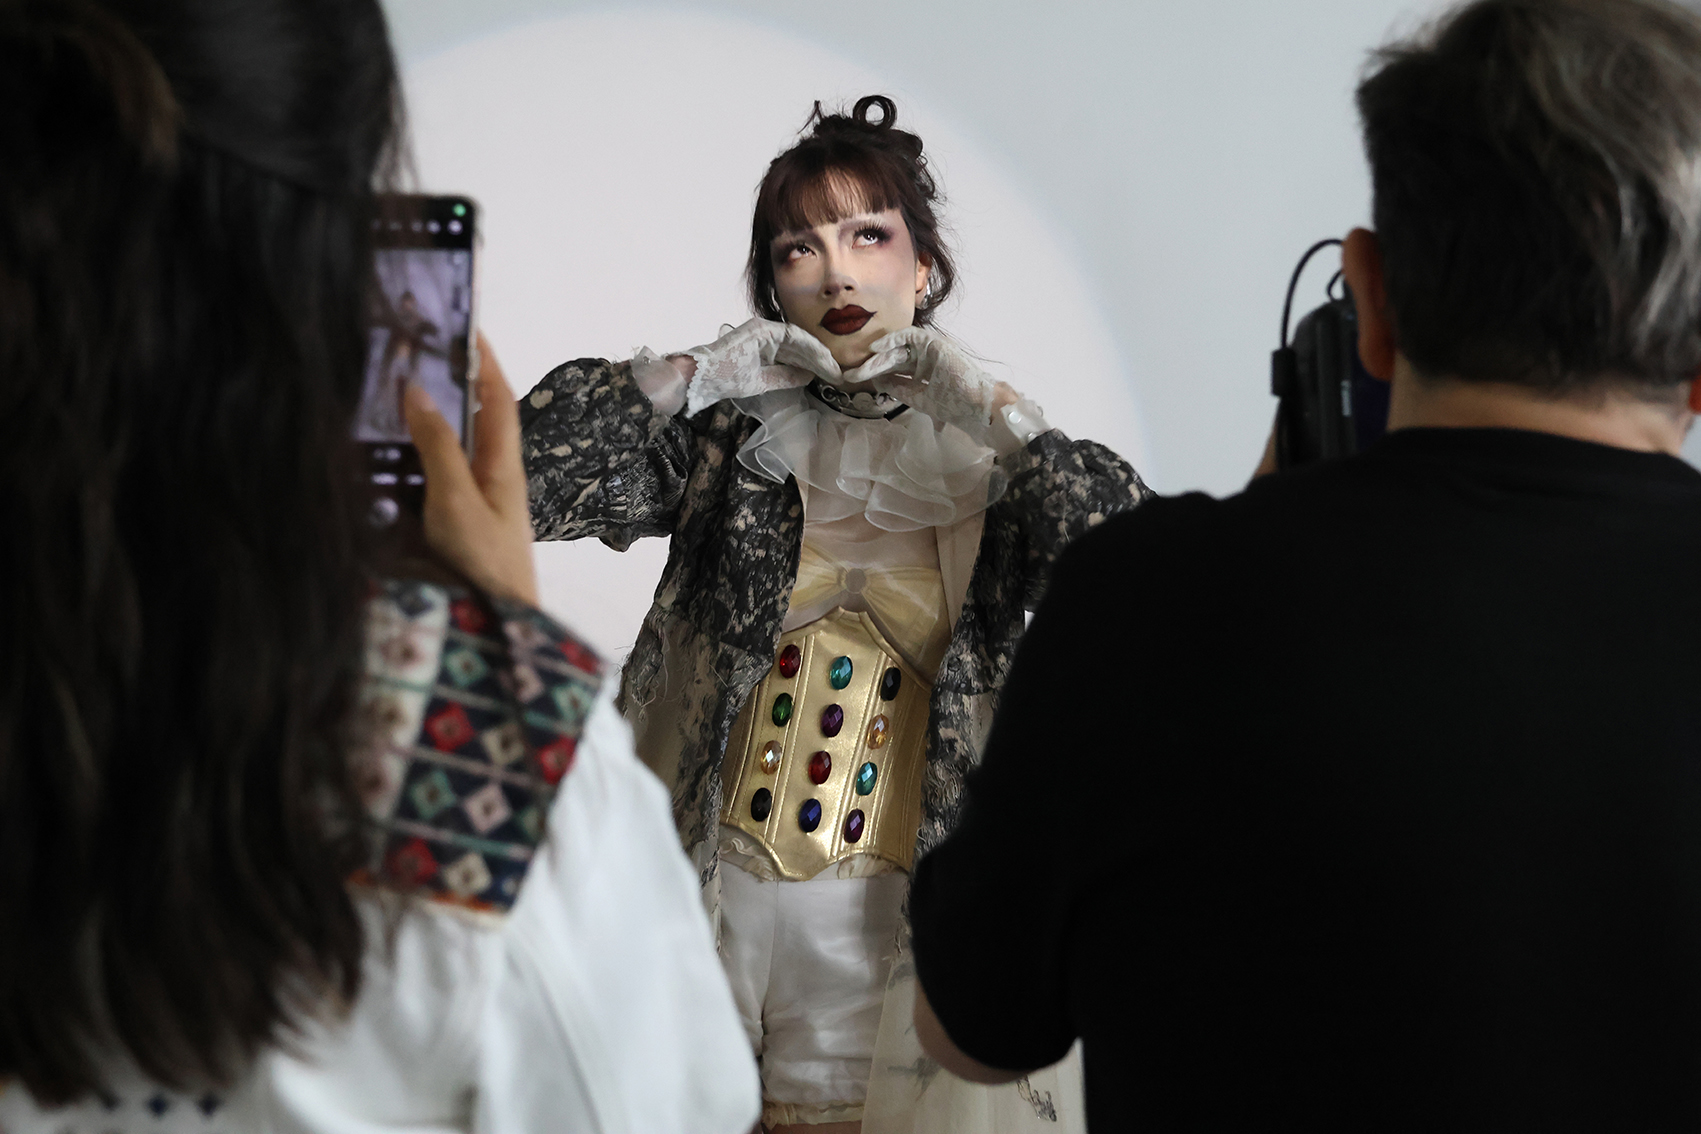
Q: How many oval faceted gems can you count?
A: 12